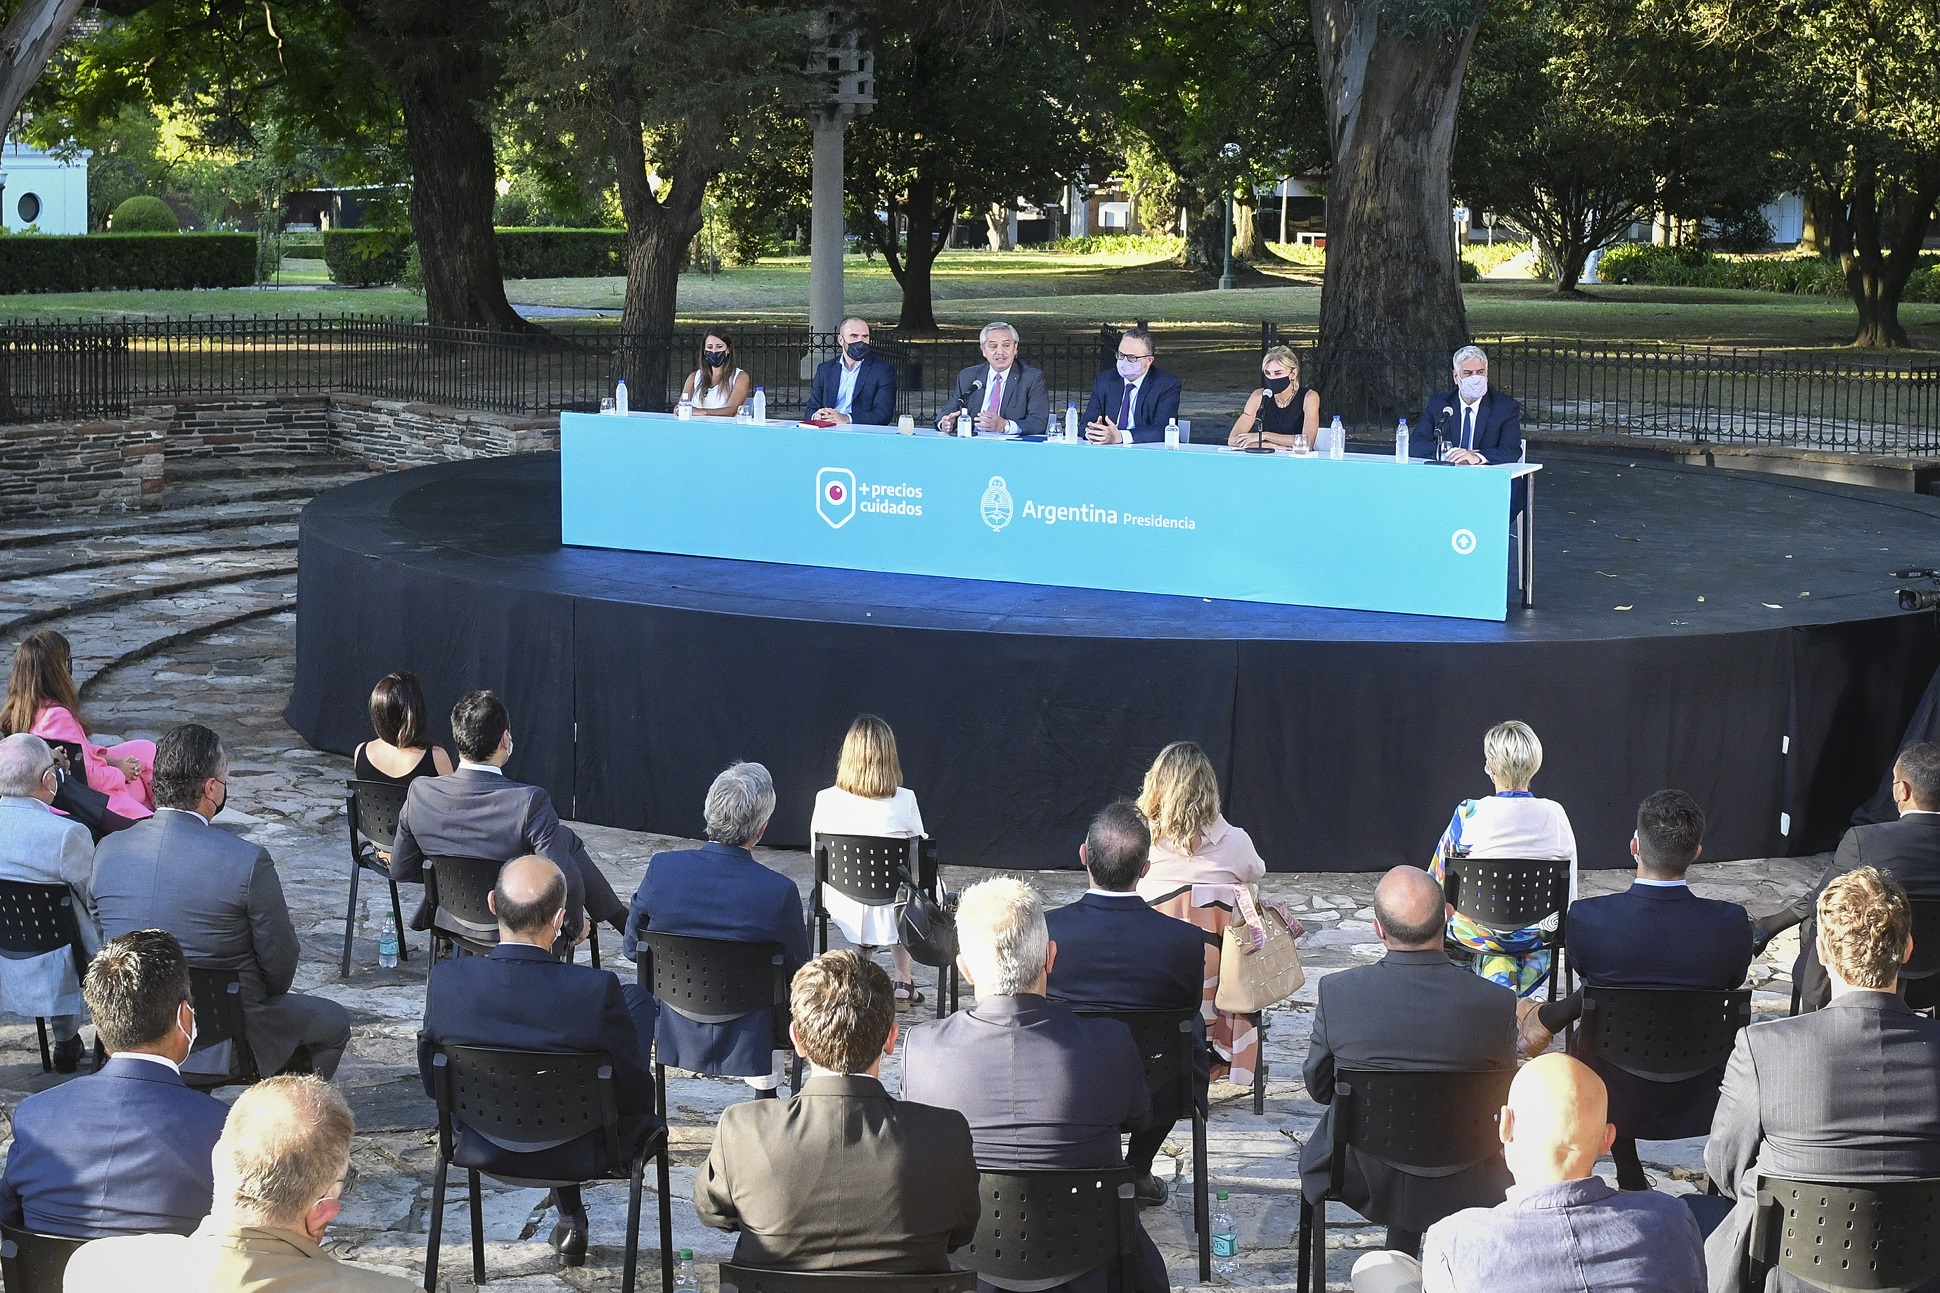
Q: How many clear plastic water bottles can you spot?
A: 8